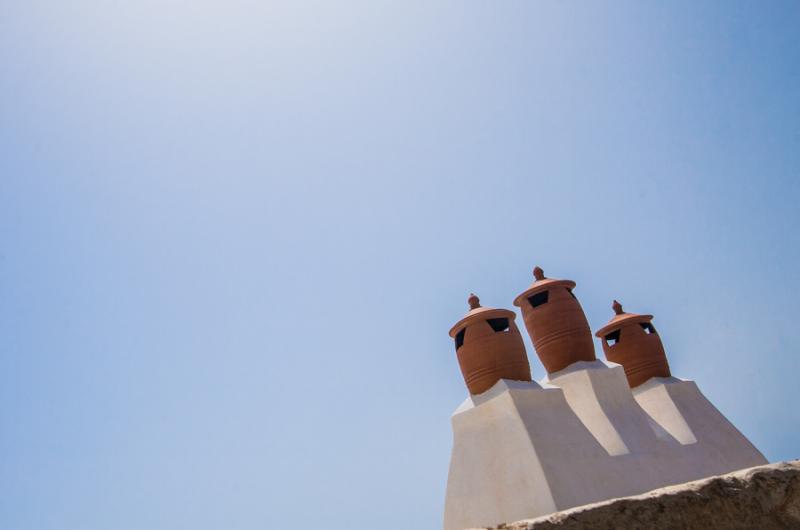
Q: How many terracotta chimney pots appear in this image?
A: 3